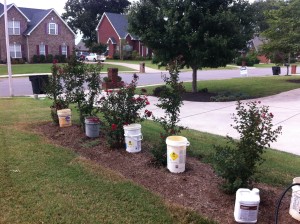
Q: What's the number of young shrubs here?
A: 5